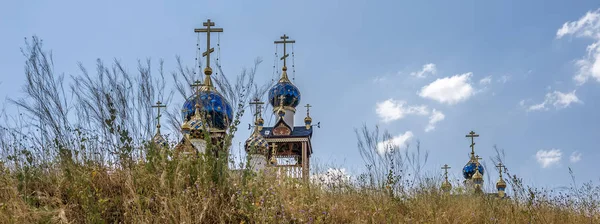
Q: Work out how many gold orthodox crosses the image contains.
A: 14